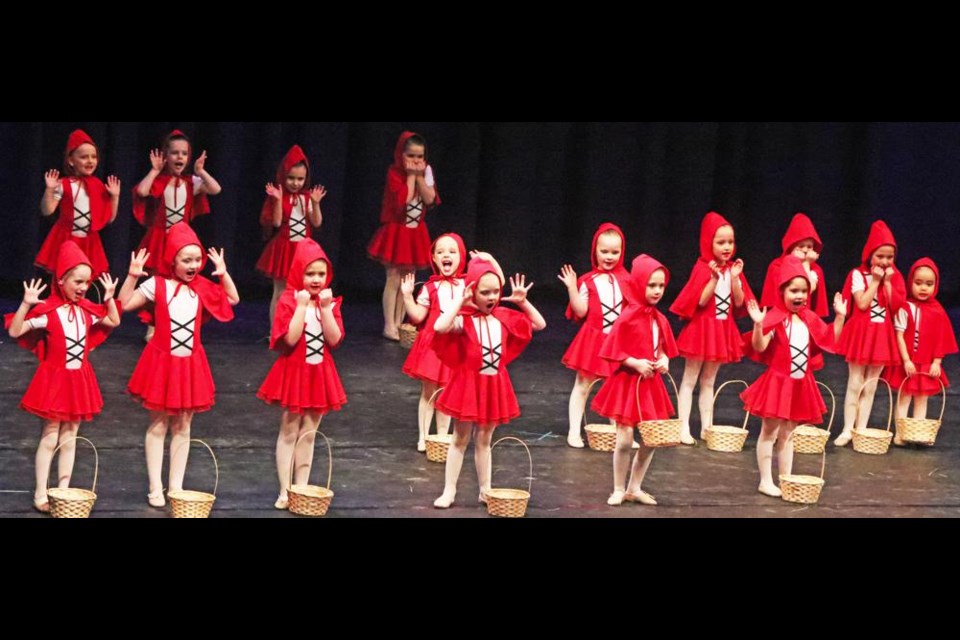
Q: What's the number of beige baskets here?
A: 13